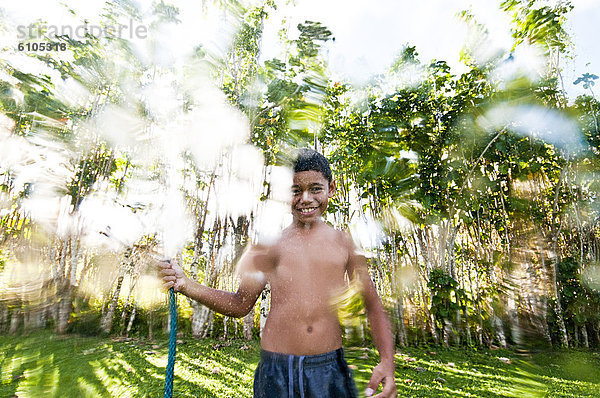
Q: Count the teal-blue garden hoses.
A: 1